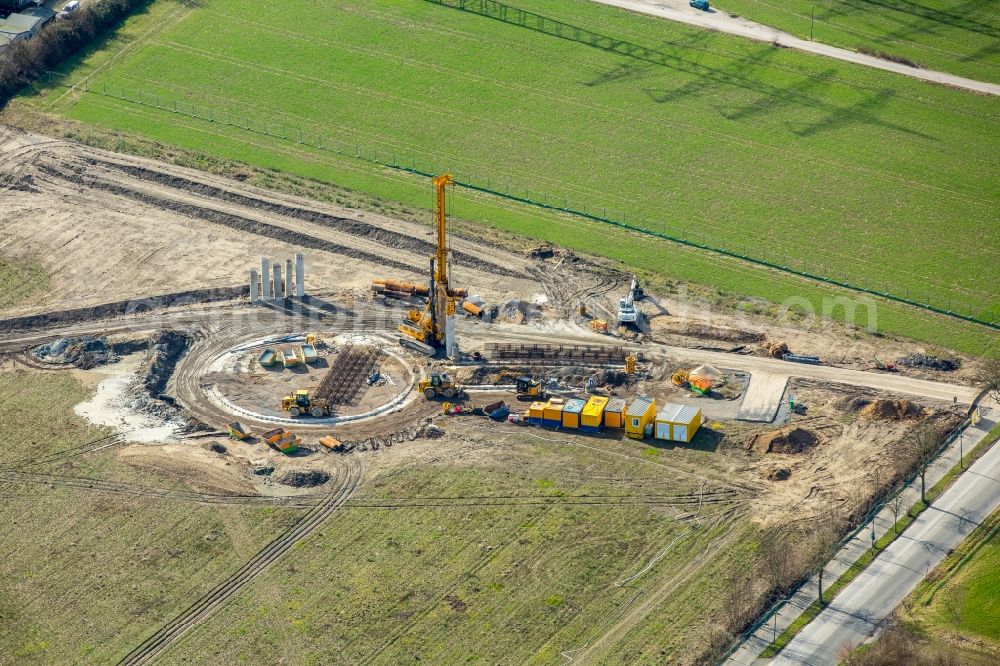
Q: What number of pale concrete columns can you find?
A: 5